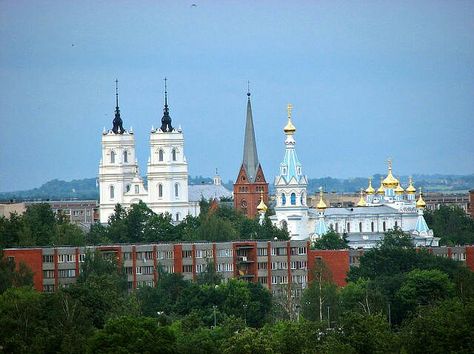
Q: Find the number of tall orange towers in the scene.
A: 1